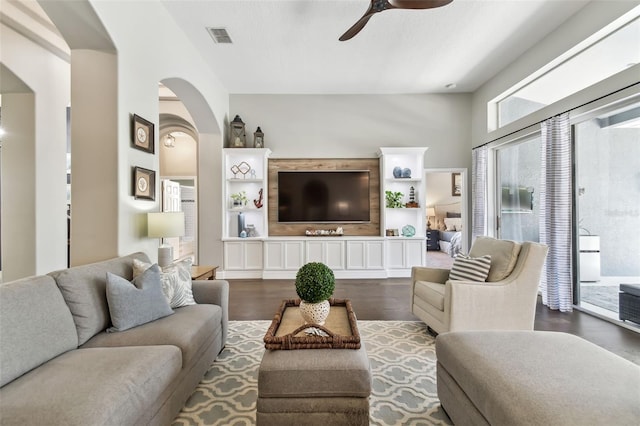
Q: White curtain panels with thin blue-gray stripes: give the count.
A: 2